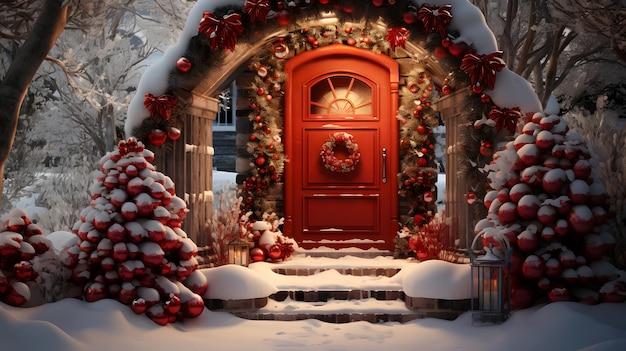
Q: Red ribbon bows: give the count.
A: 7